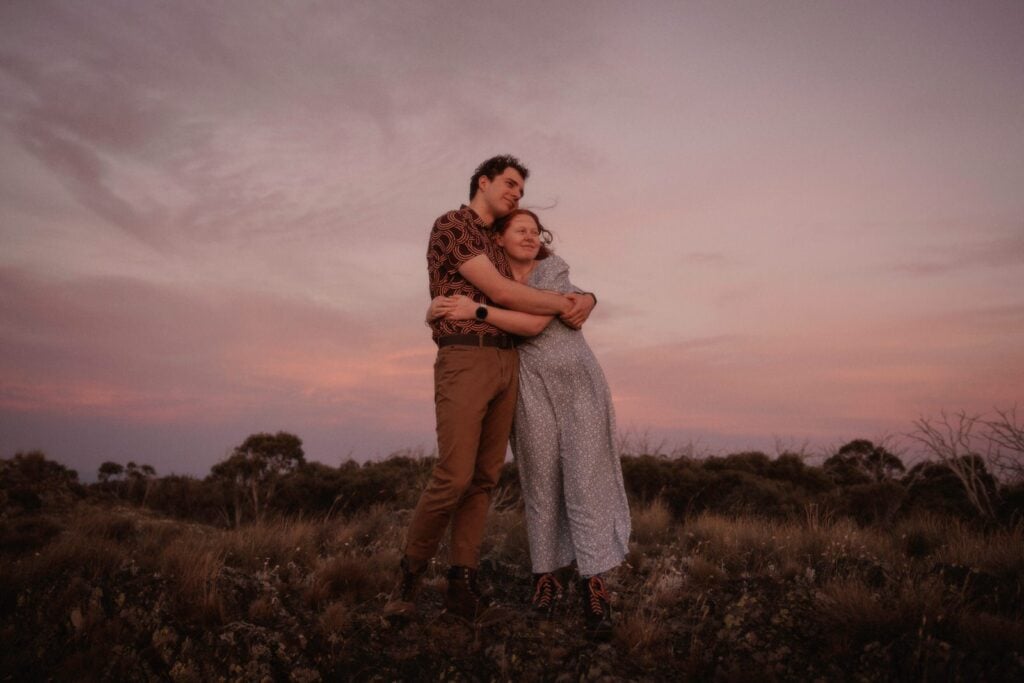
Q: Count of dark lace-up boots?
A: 4